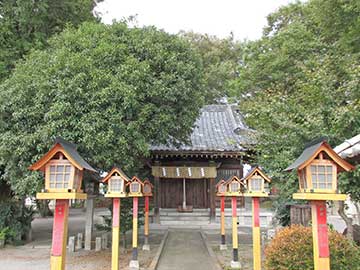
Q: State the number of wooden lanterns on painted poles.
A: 8